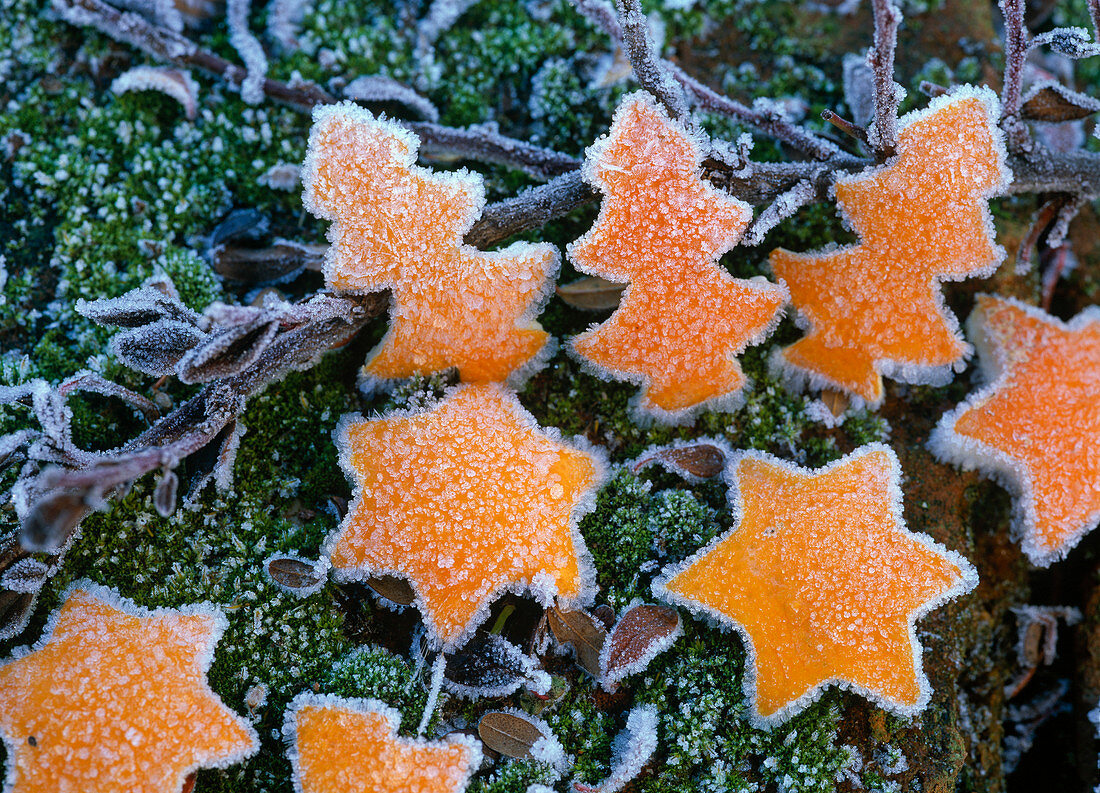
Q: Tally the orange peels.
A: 8